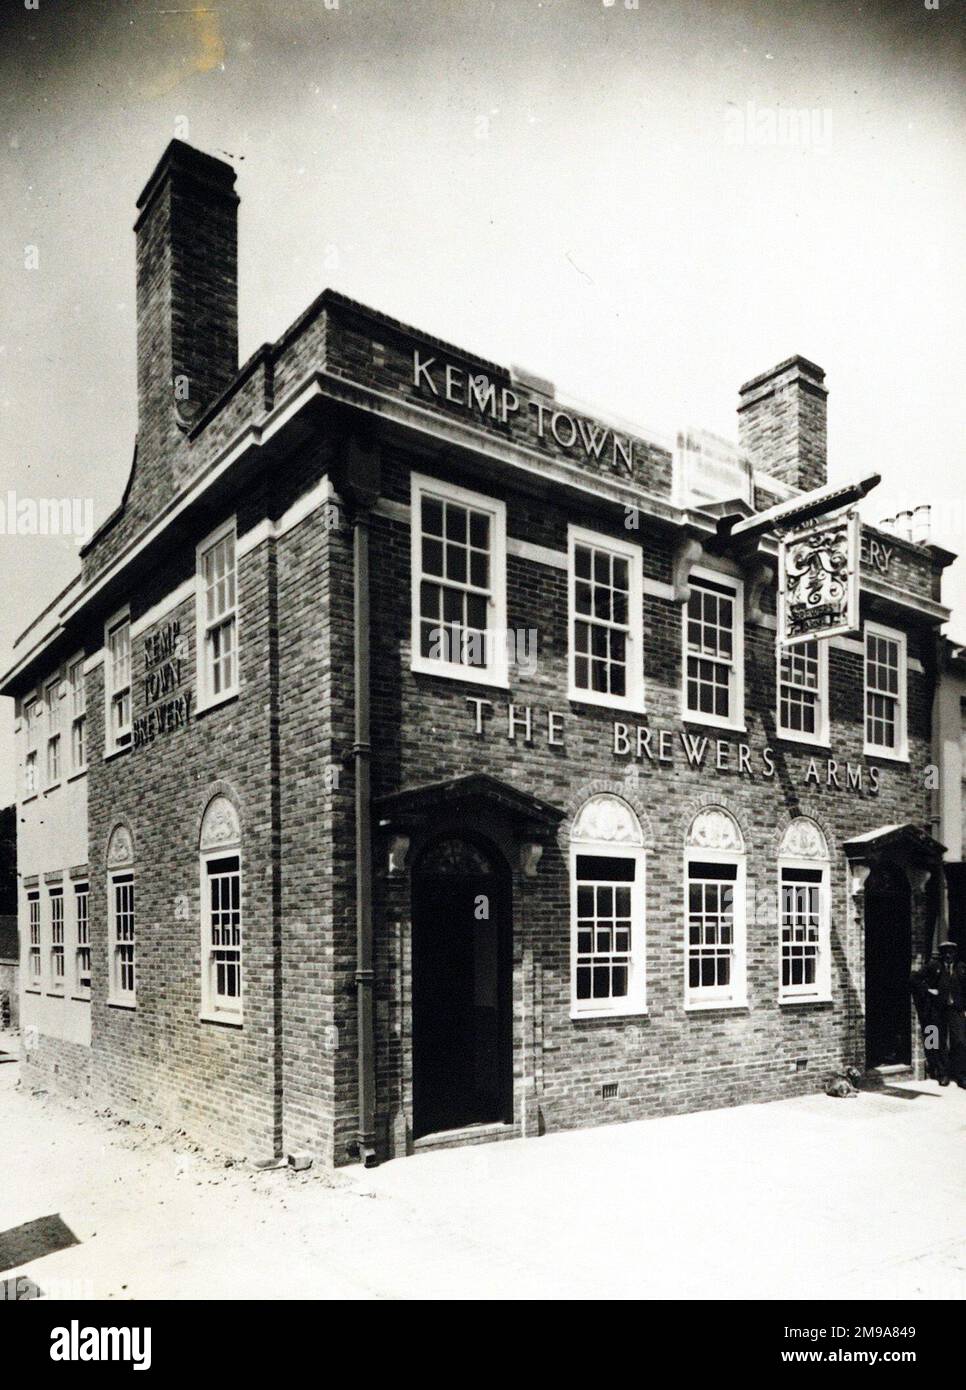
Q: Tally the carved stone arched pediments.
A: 5